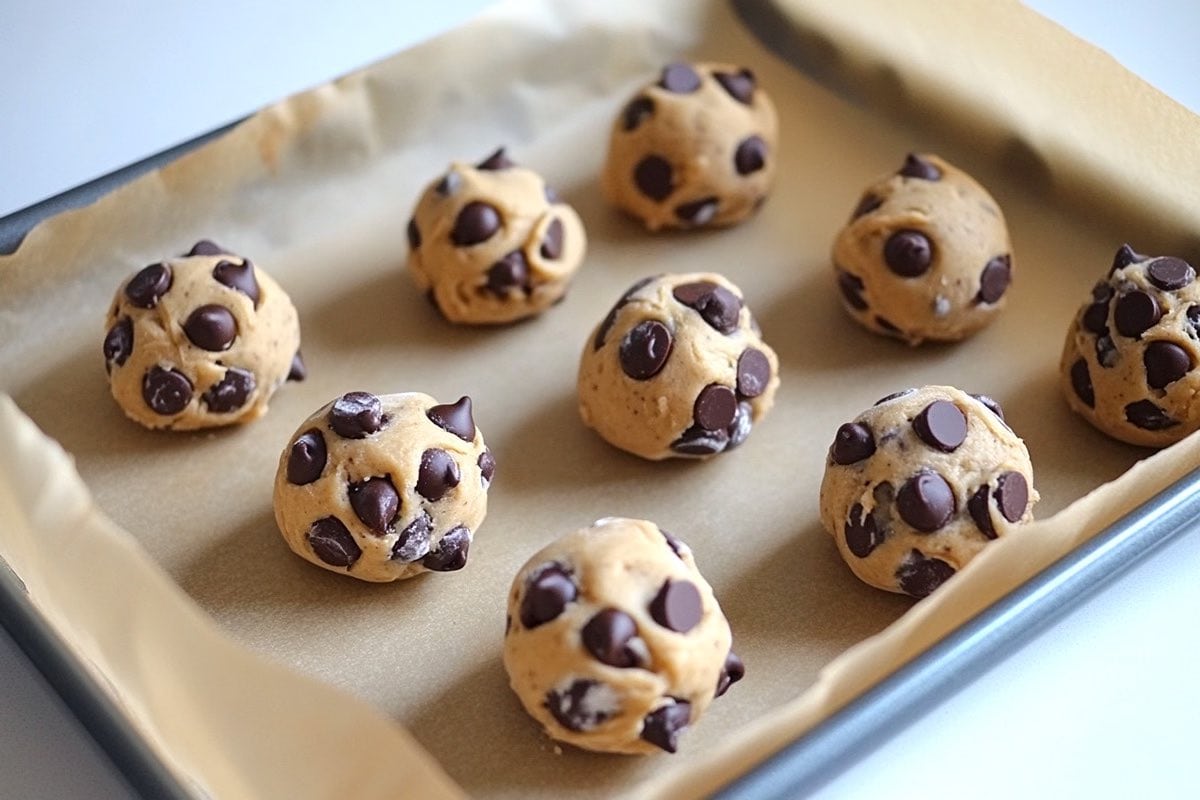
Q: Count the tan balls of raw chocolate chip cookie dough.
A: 9